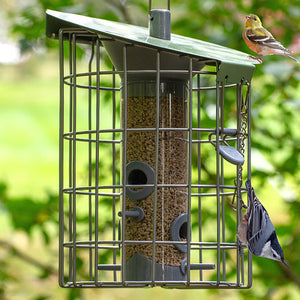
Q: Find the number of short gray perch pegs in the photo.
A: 3